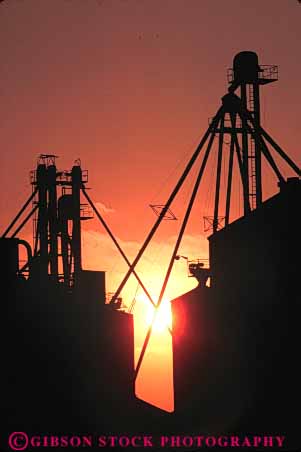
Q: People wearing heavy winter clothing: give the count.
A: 0